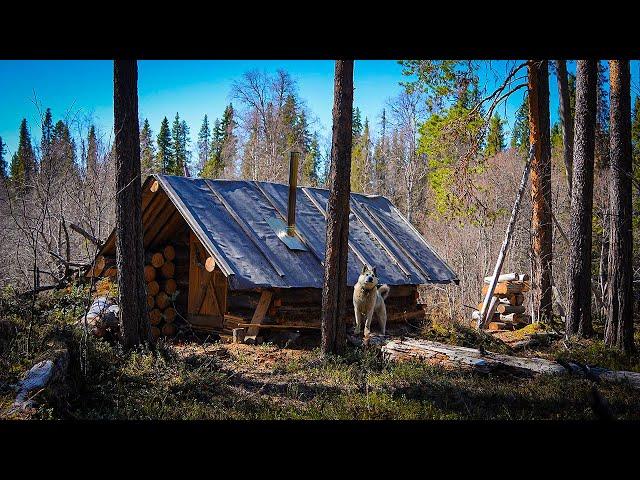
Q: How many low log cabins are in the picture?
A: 1